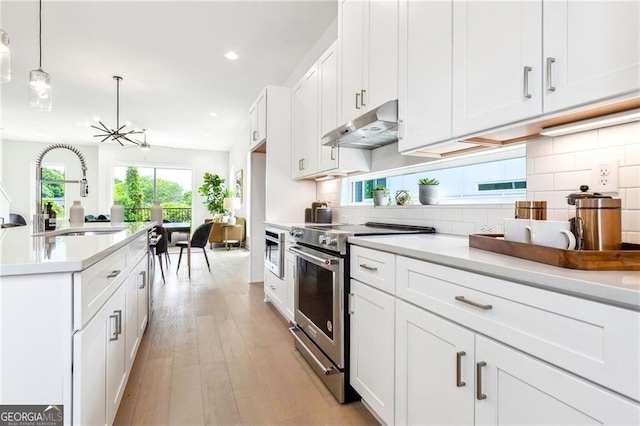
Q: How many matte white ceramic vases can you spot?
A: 3